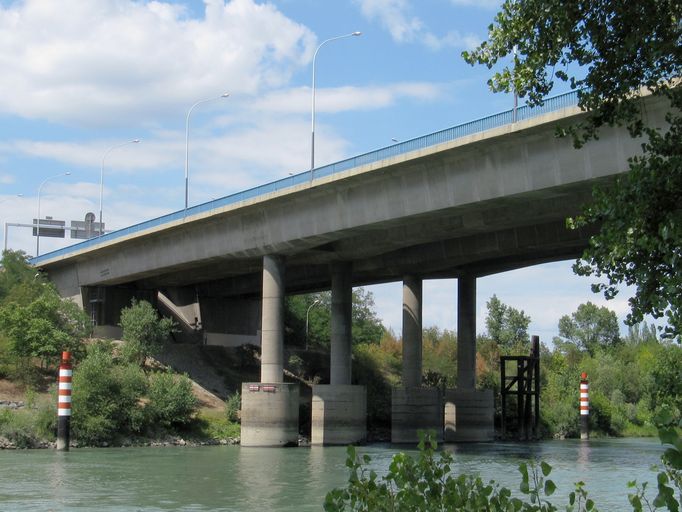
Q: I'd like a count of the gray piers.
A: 4